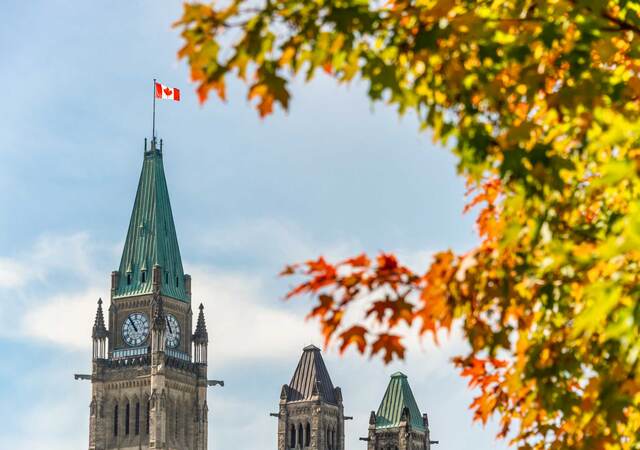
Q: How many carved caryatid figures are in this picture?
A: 0